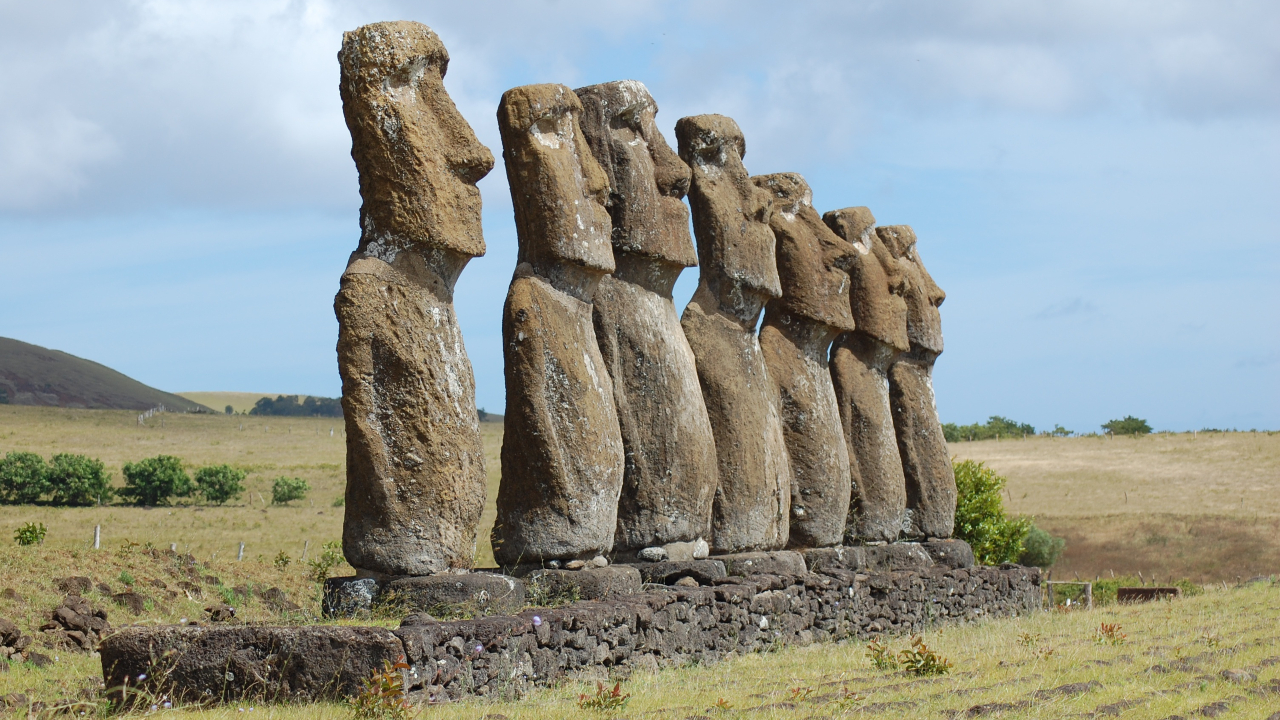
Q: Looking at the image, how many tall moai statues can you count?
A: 7